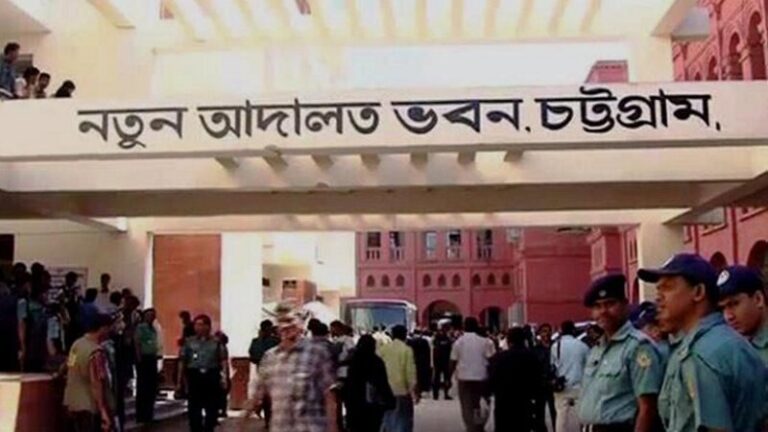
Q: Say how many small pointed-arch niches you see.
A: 9